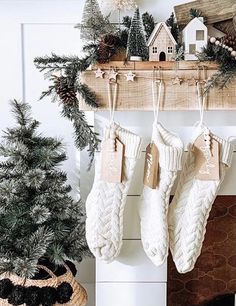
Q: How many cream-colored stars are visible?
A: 3